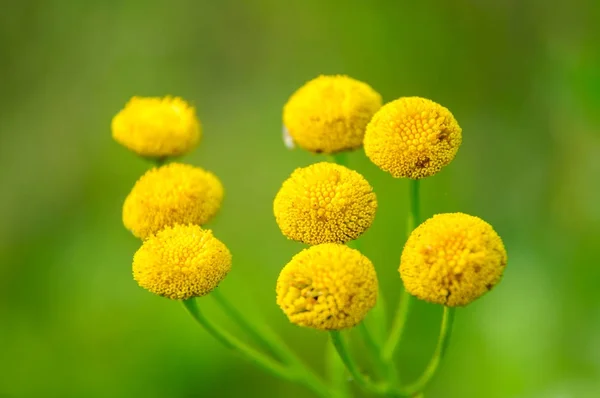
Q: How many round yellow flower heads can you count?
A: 8